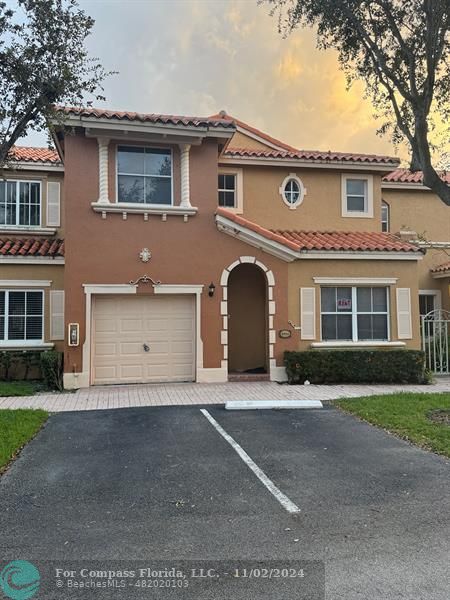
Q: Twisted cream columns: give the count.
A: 2